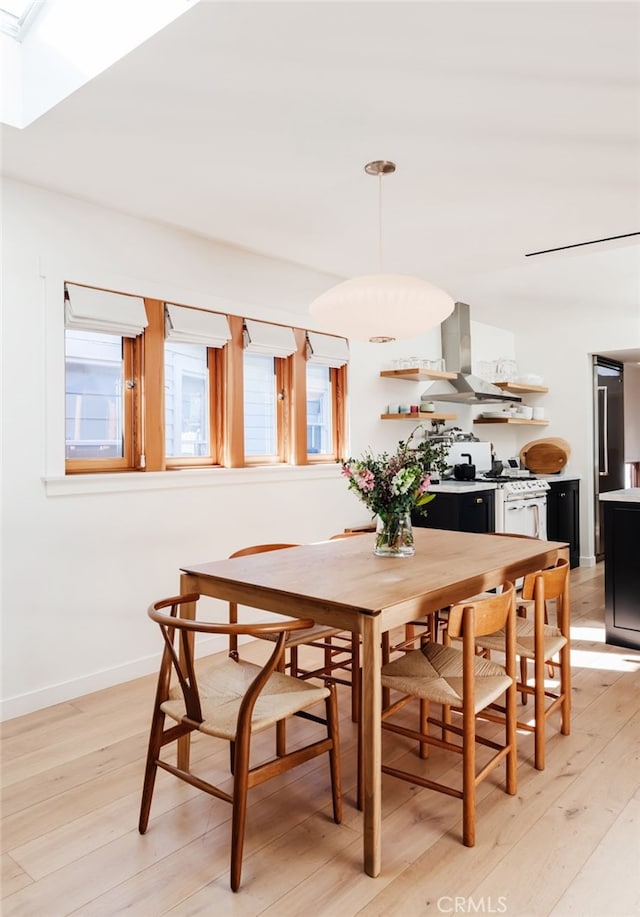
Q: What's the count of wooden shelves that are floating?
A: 4